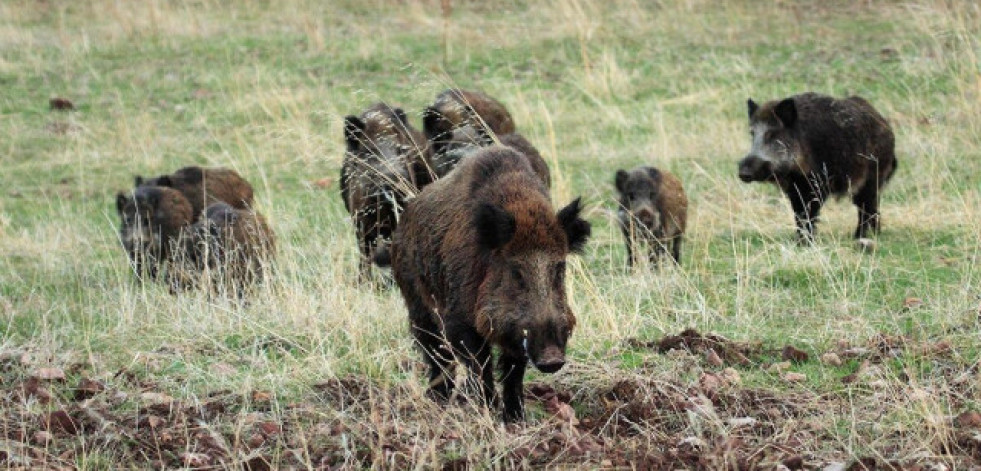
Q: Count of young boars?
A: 4